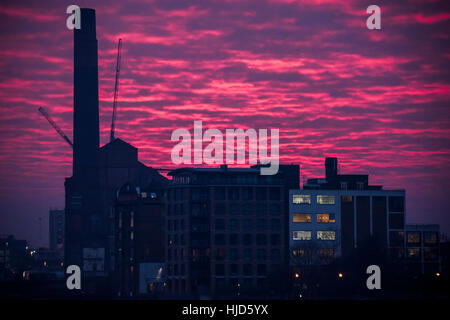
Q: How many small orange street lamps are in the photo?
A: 3